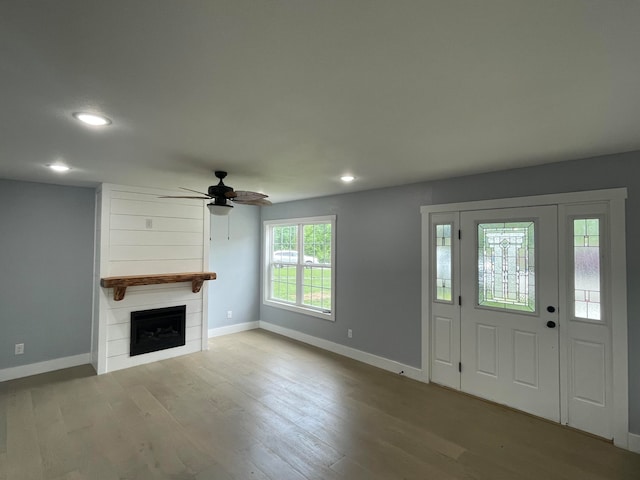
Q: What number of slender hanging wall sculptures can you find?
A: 0